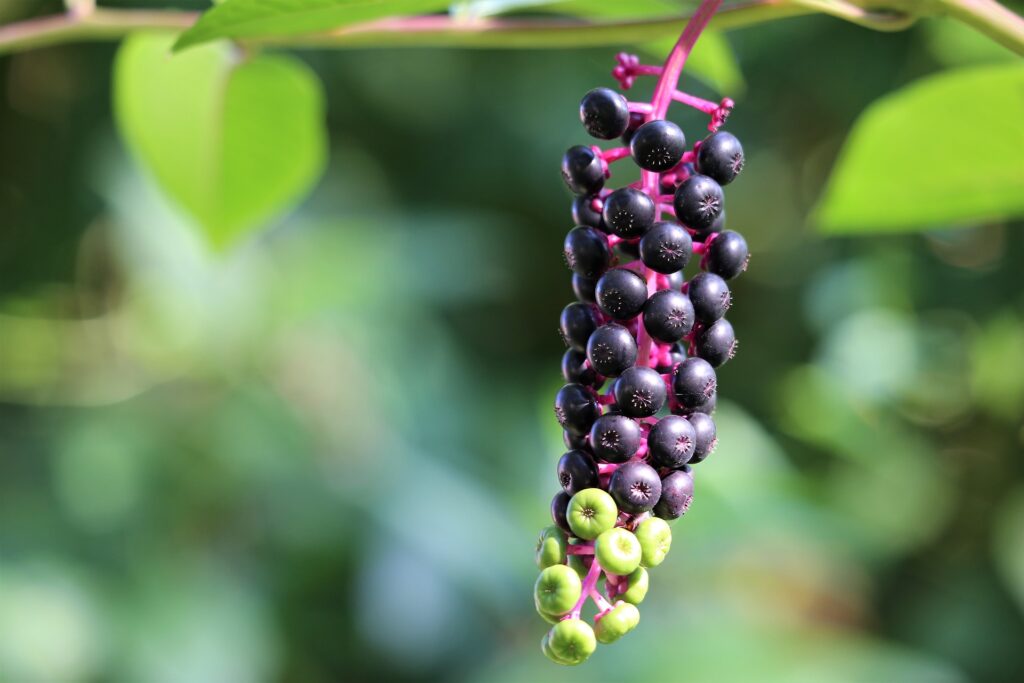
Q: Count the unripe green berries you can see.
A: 11